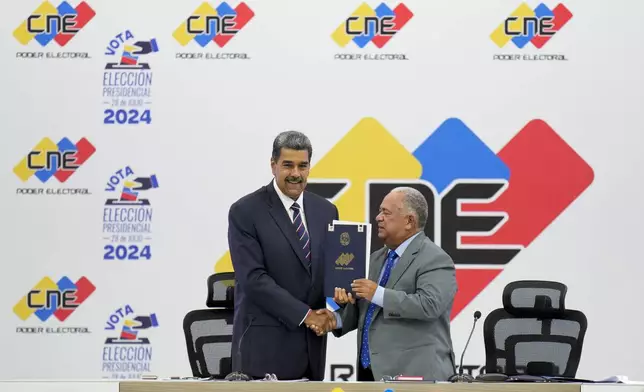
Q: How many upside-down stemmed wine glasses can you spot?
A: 0